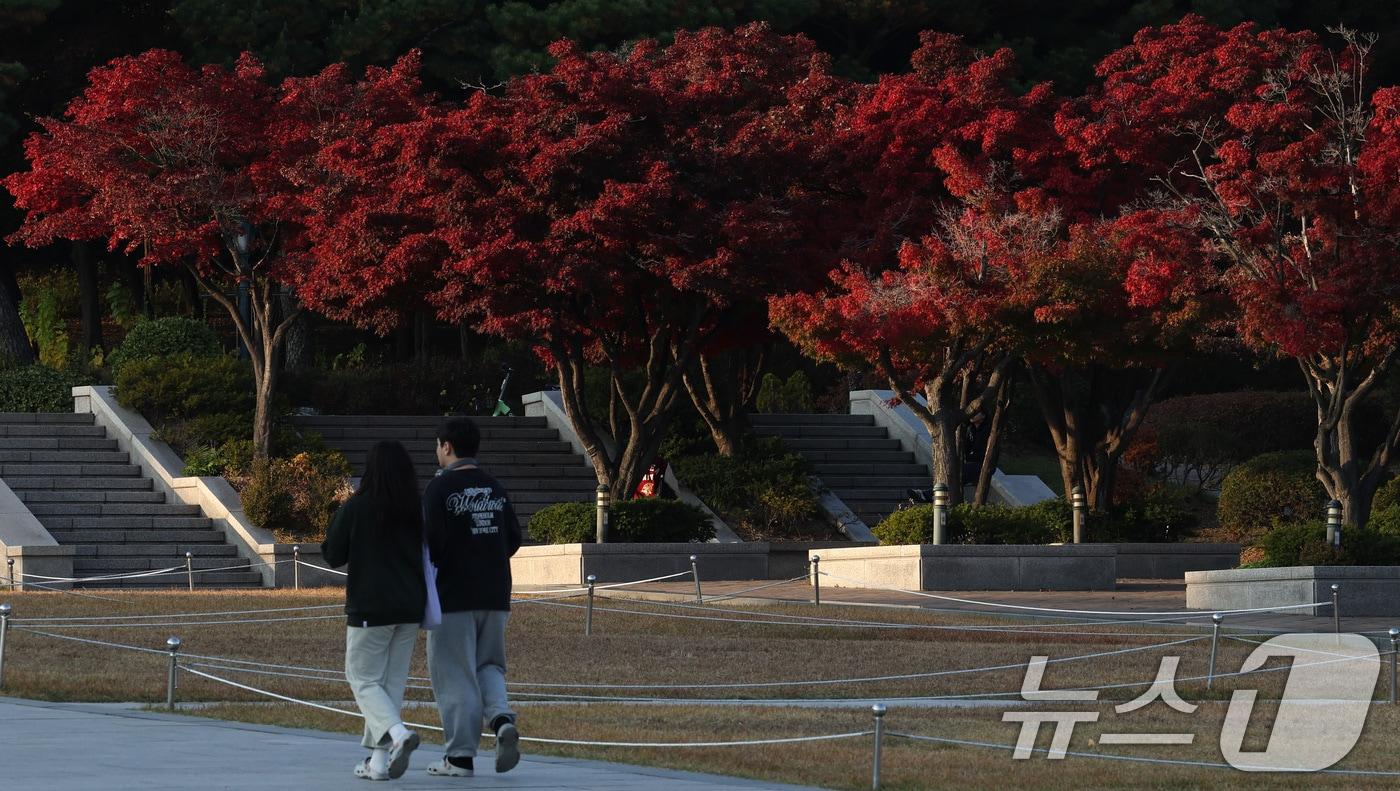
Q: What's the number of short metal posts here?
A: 12